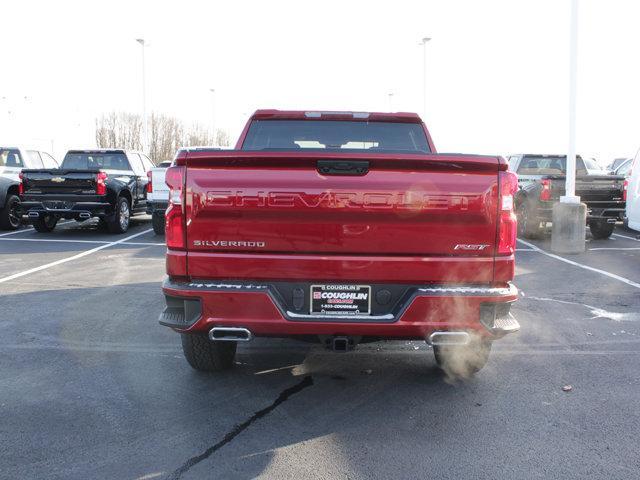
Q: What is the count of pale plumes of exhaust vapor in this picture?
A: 1